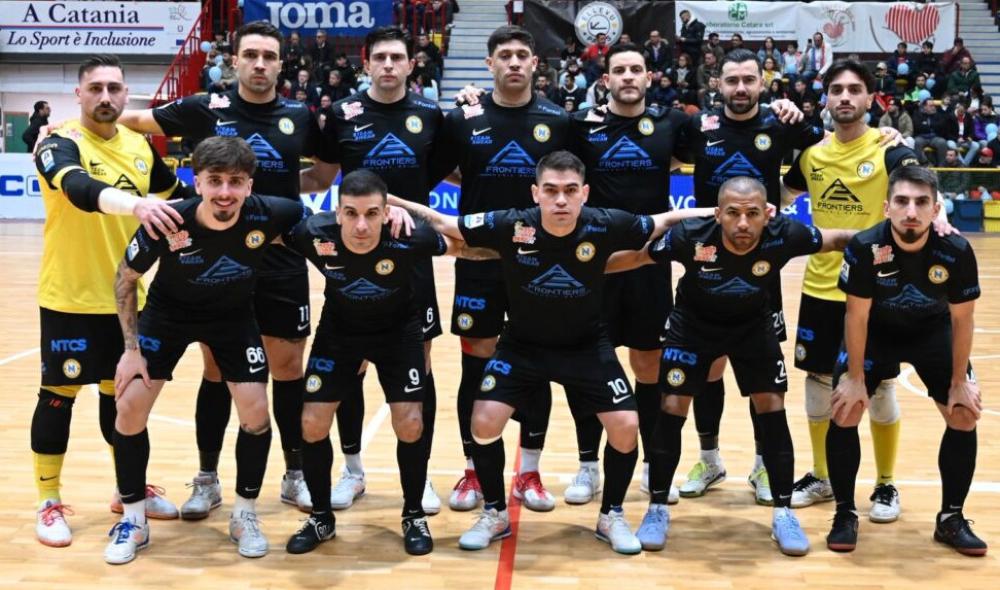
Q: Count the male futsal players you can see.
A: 12